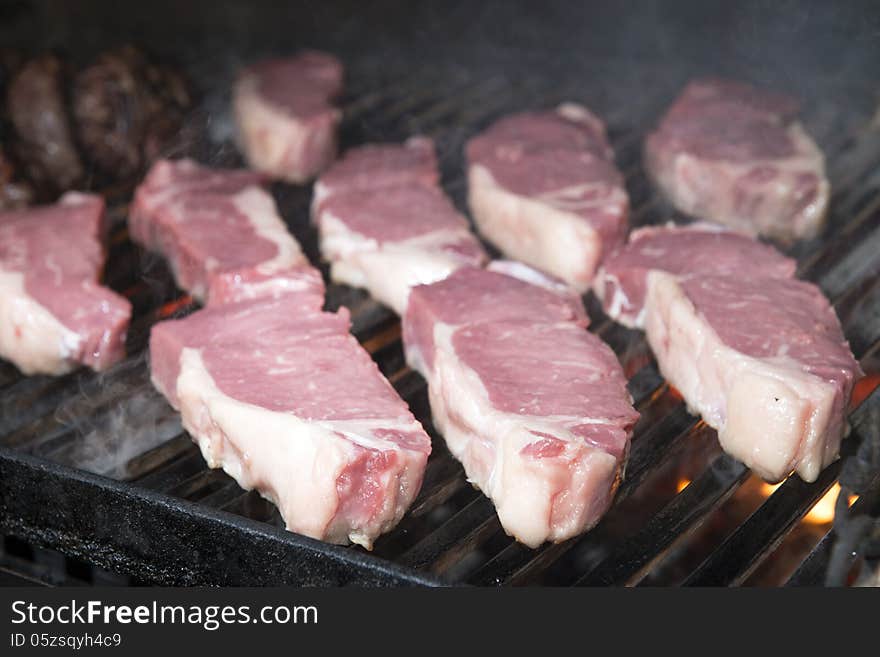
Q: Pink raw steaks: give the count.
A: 9